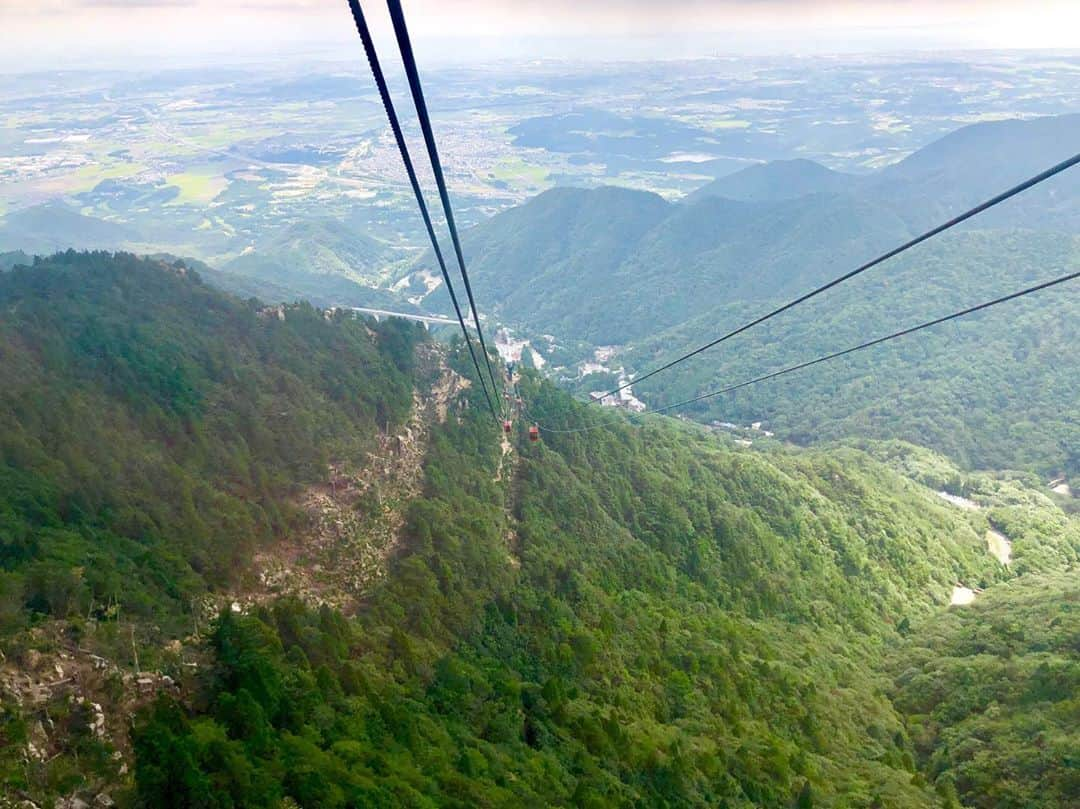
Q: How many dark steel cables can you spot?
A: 4